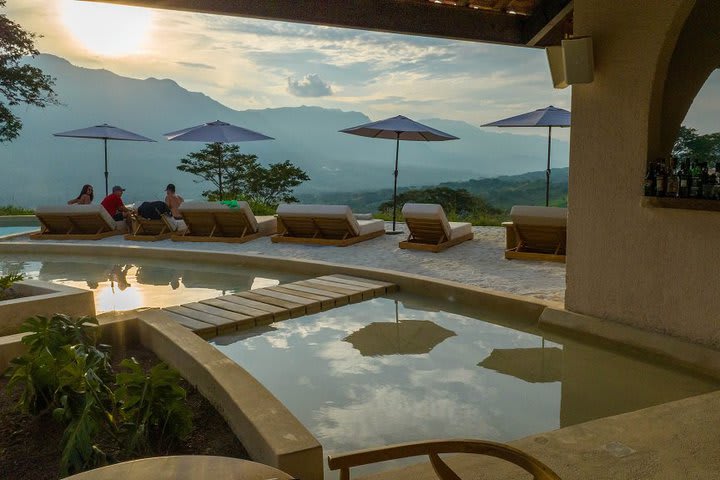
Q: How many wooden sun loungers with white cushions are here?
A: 6